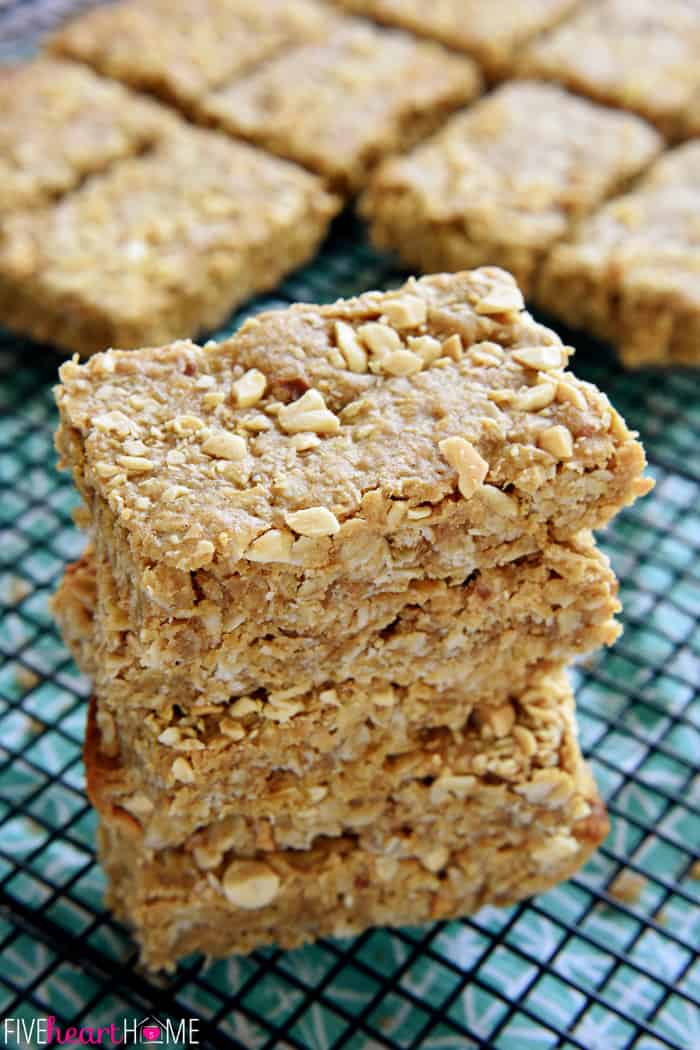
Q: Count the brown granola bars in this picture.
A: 12